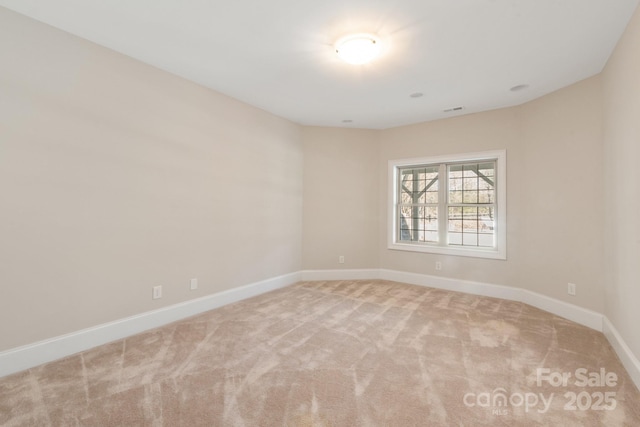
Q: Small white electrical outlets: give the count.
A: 5